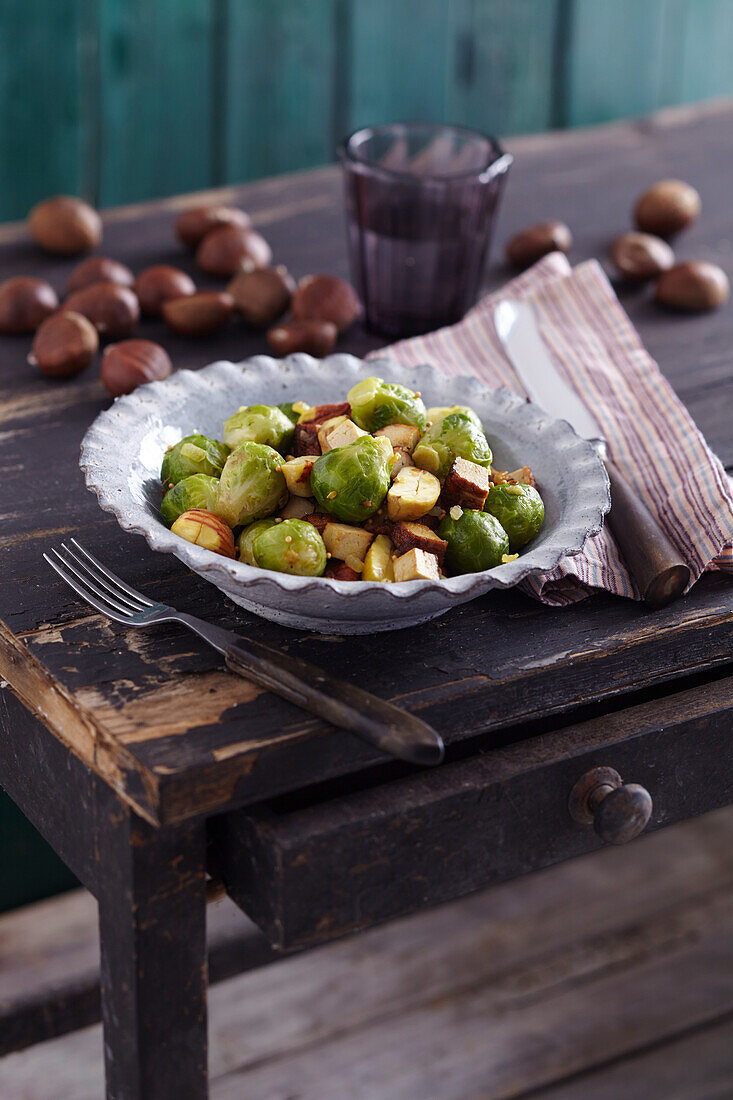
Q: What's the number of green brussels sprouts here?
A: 13